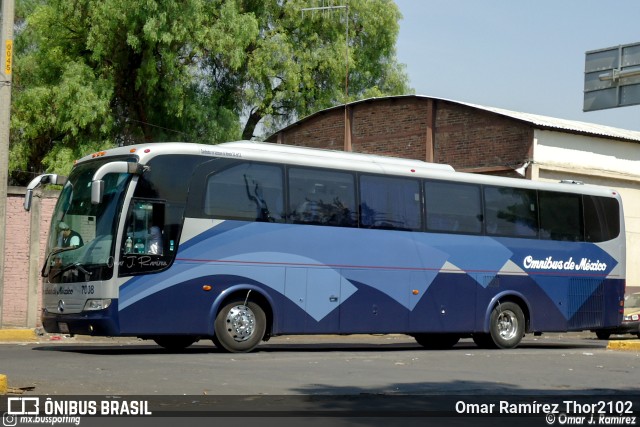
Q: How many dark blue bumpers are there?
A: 1